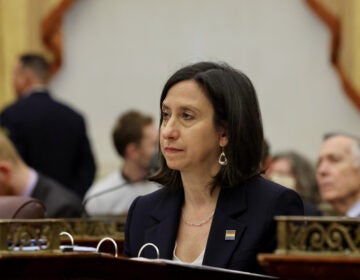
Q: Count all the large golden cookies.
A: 0